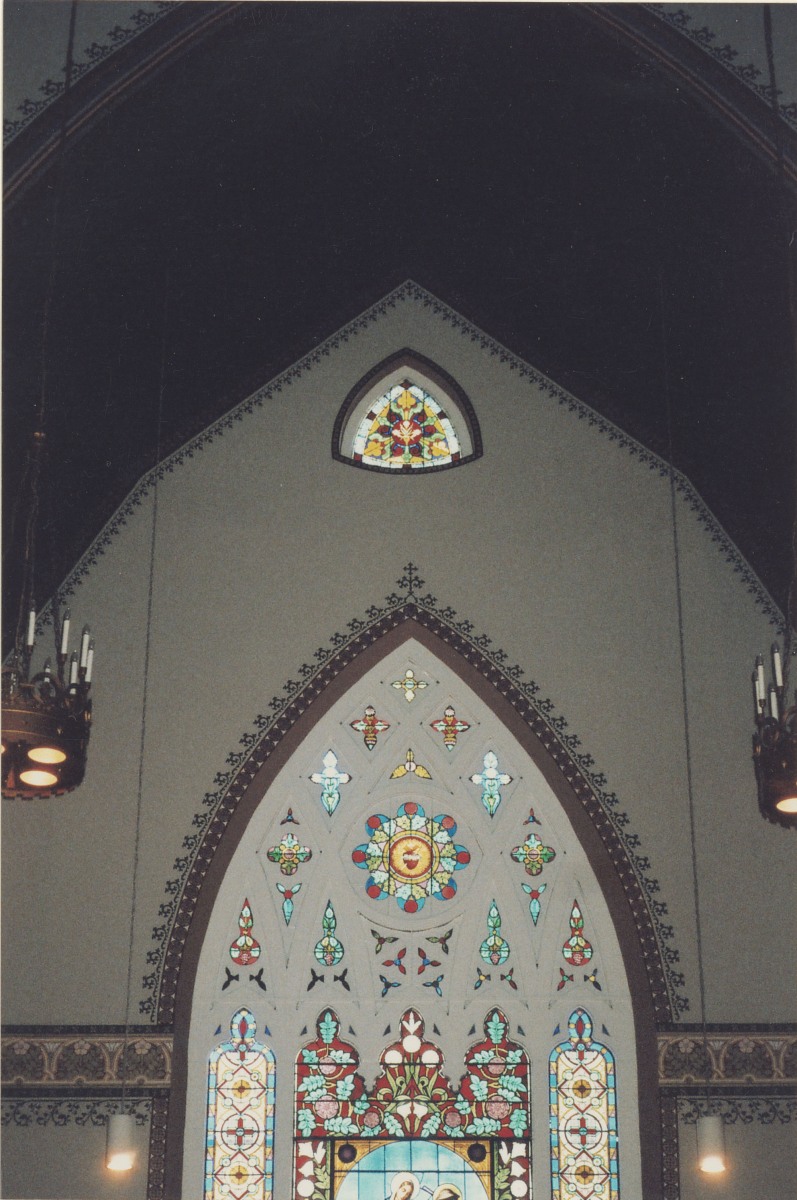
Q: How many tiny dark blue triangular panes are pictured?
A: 10